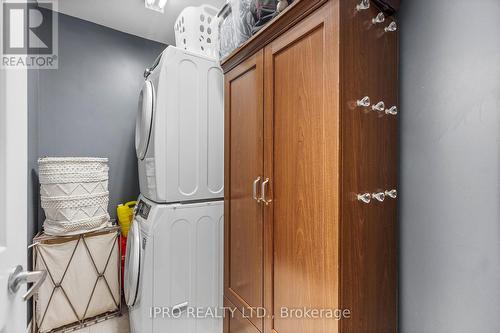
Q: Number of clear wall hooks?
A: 9